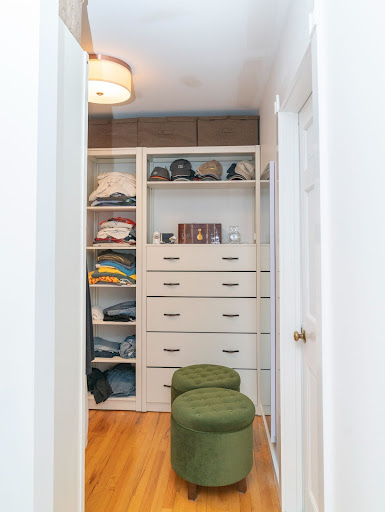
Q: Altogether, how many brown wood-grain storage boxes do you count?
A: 3